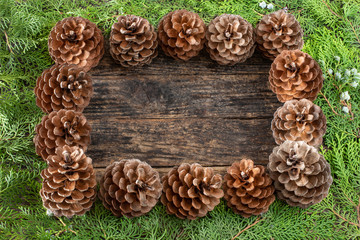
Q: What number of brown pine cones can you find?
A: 14